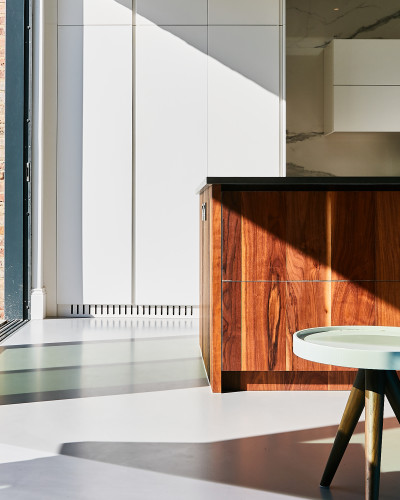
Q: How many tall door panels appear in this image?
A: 3